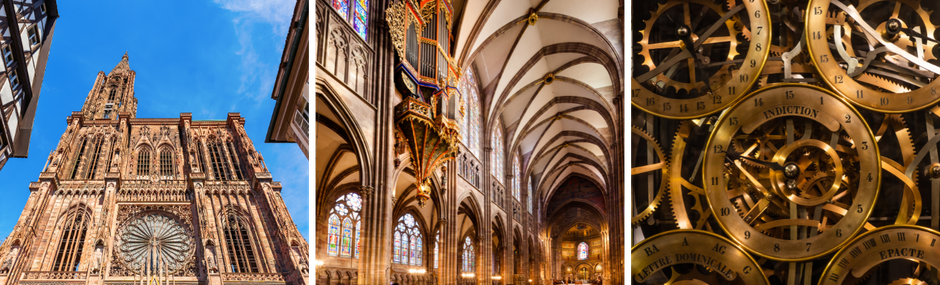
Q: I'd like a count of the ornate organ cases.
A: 1